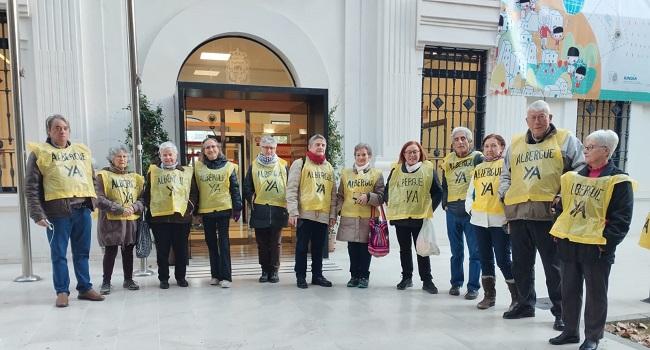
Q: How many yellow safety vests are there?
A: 13